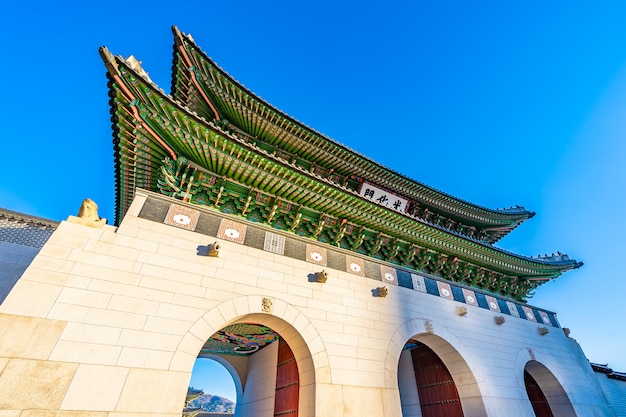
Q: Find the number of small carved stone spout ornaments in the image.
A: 6